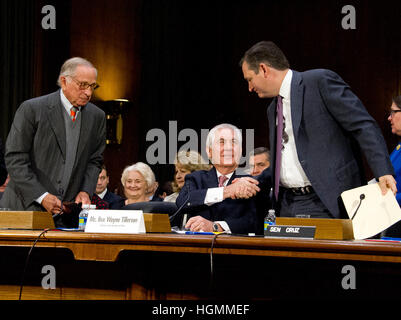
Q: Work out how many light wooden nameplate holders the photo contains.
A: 3